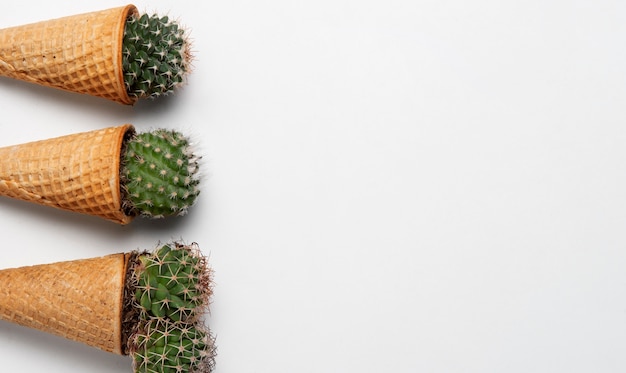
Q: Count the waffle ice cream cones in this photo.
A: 3